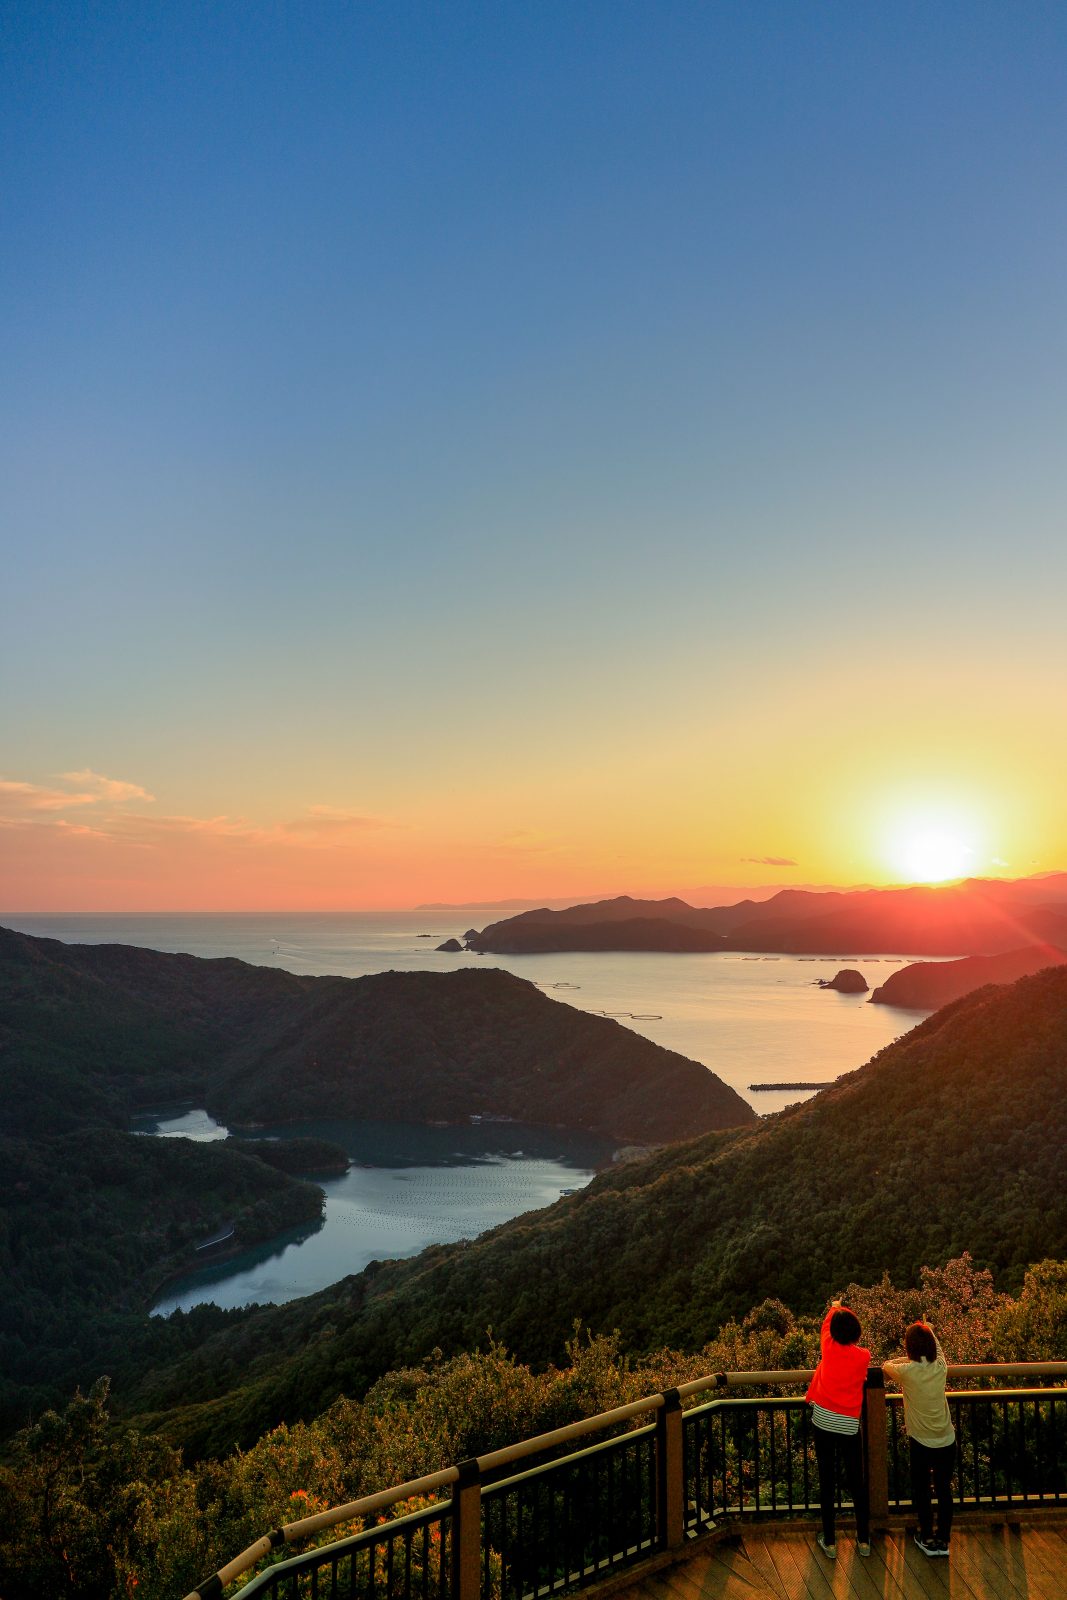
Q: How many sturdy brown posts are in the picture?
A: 3